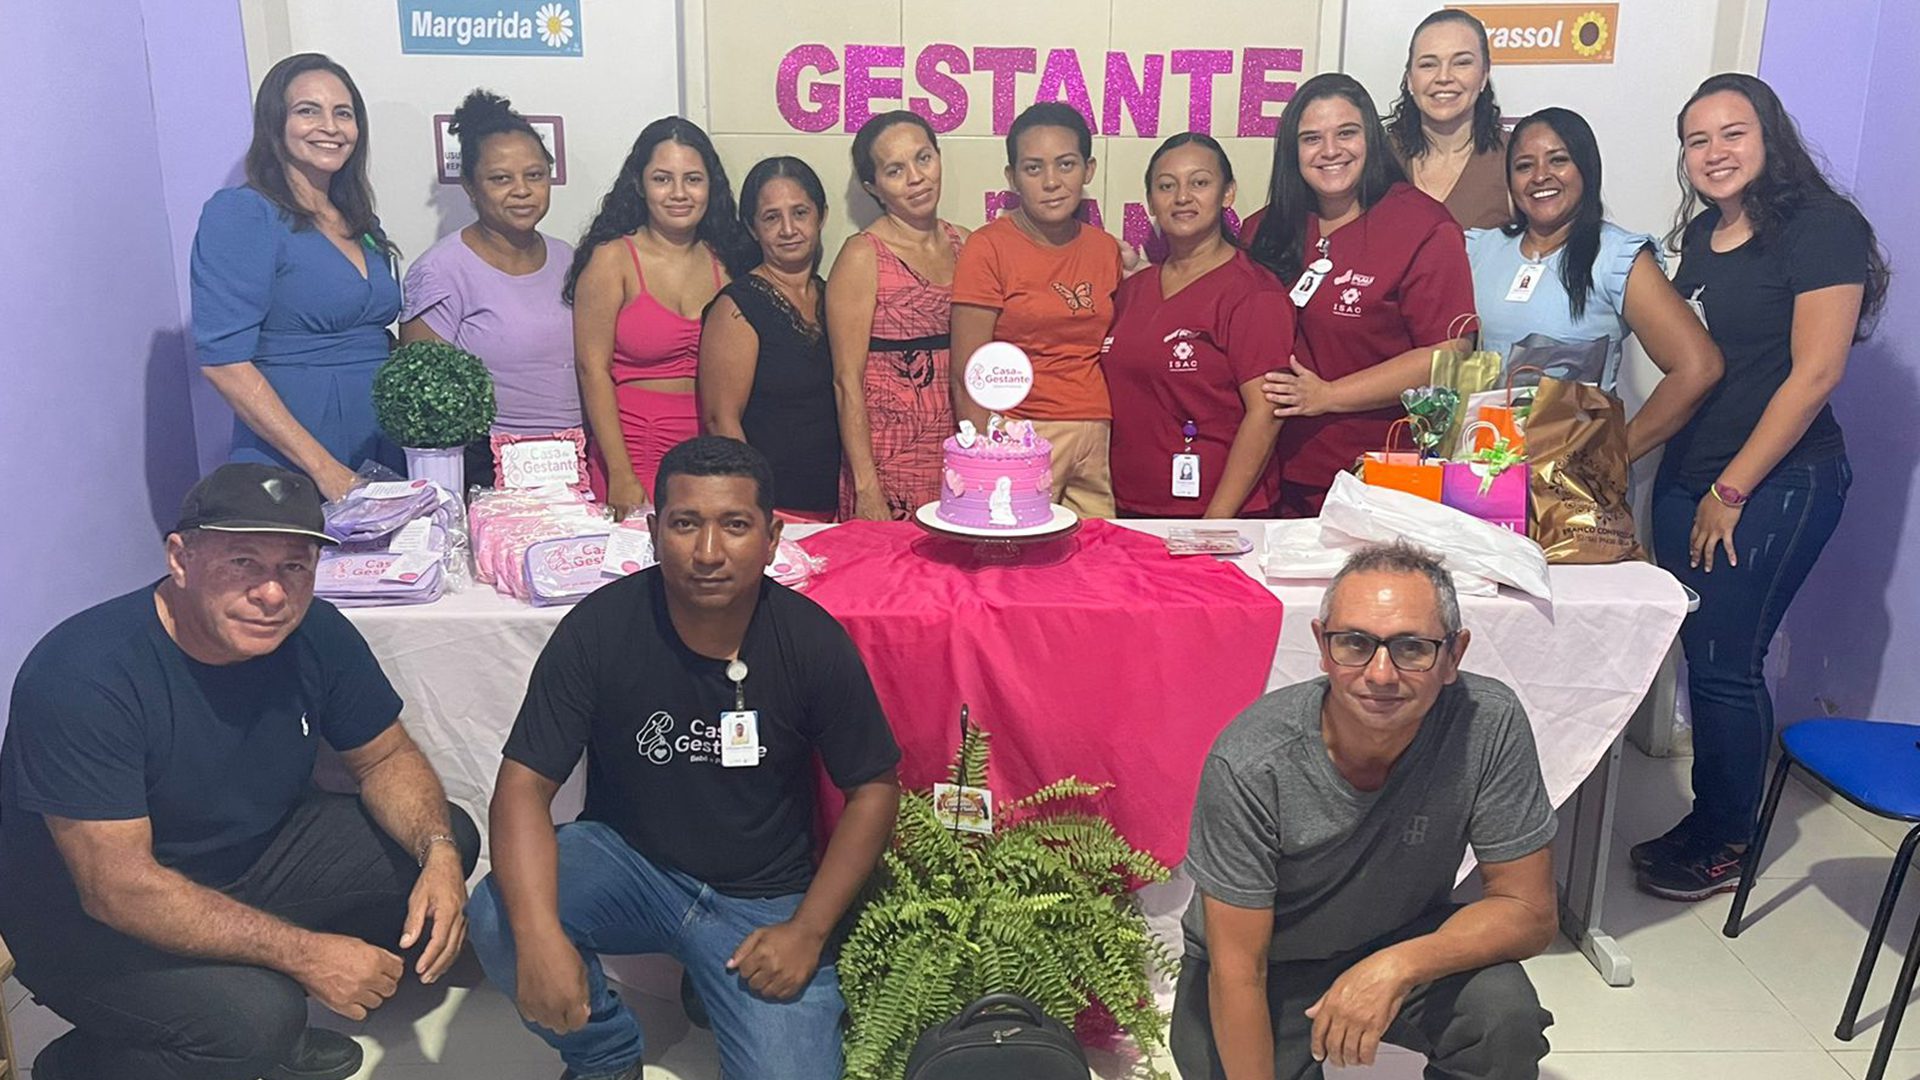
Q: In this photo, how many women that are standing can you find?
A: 11